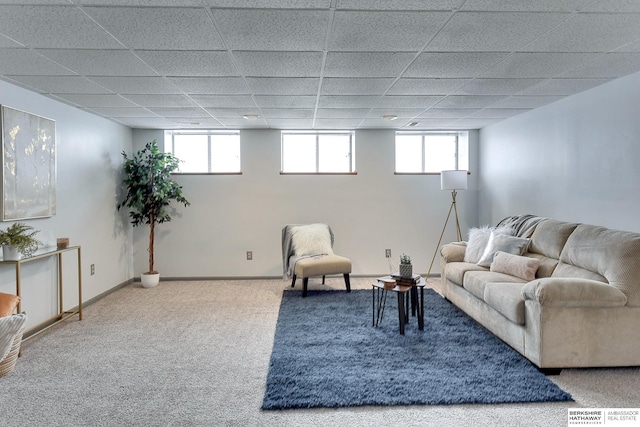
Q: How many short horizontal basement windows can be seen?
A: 3